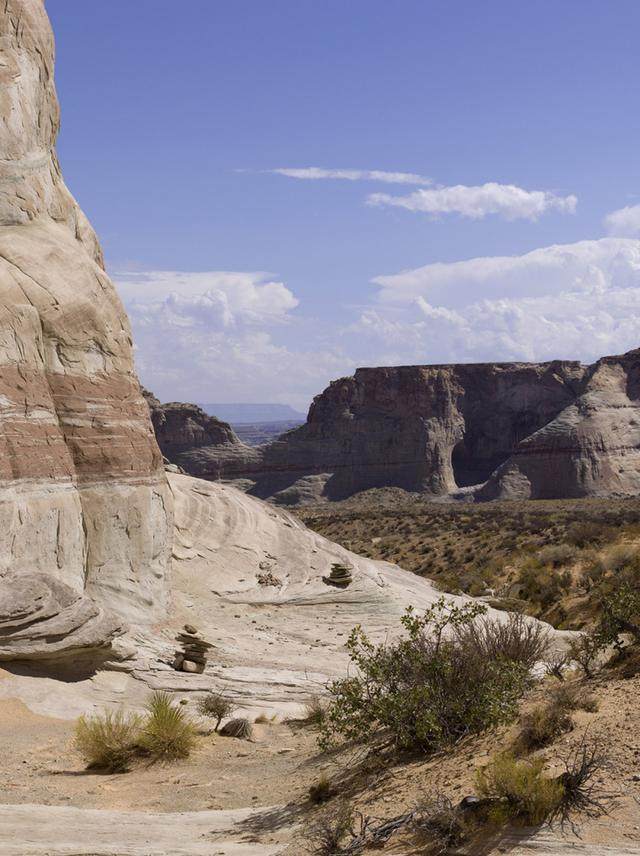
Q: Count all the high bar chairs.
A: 0